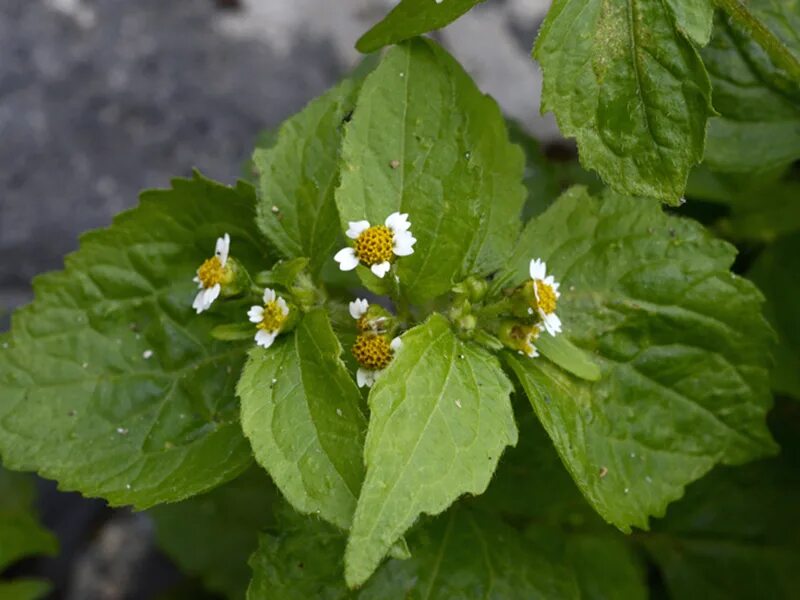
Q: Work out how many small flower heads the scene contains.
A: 7